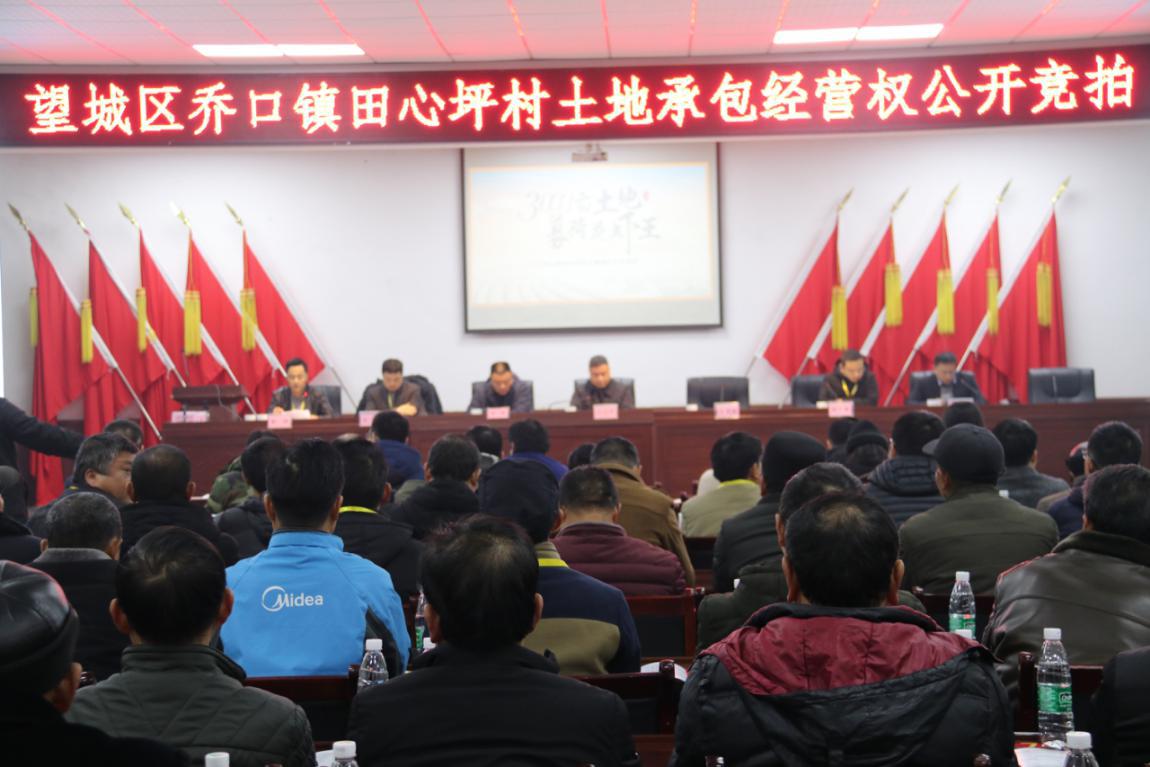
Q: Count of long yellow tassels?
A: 10